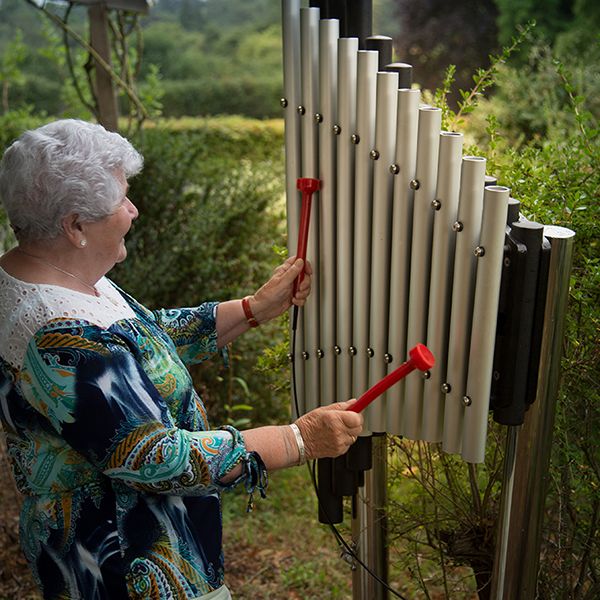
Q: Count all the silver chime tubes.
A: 11